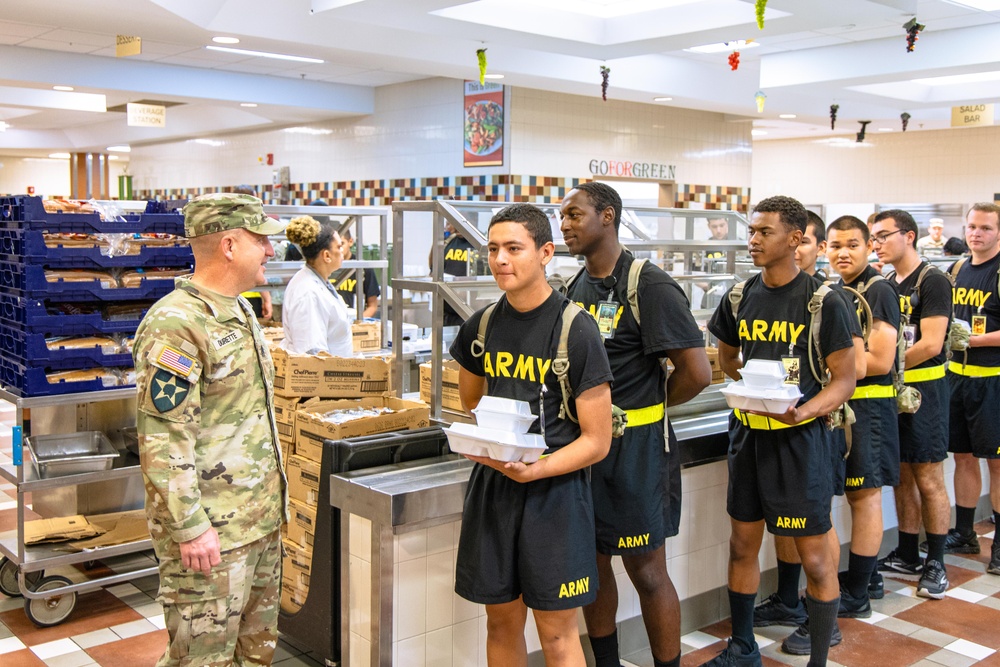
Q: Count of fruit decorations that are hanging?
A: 8